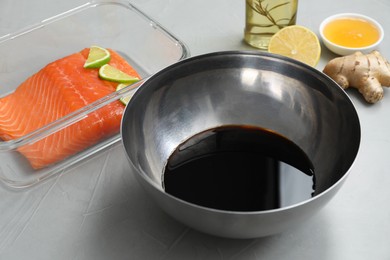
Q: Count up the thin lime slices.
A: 3